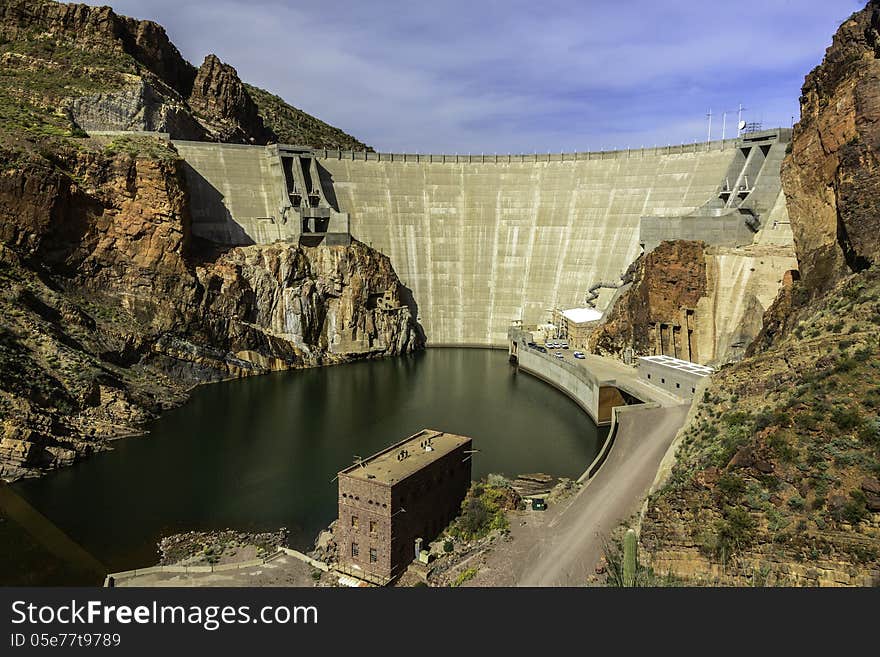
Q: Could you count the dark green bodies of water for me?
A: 1